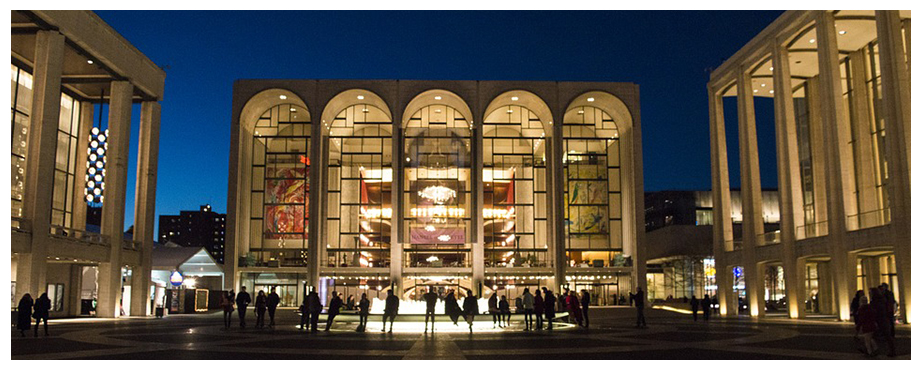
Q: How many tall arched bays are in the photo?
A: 5